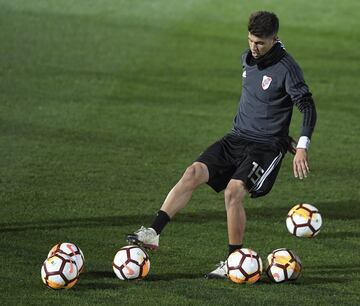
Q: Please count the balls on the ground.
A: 6